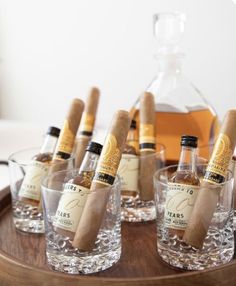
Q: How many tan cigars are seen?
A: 5